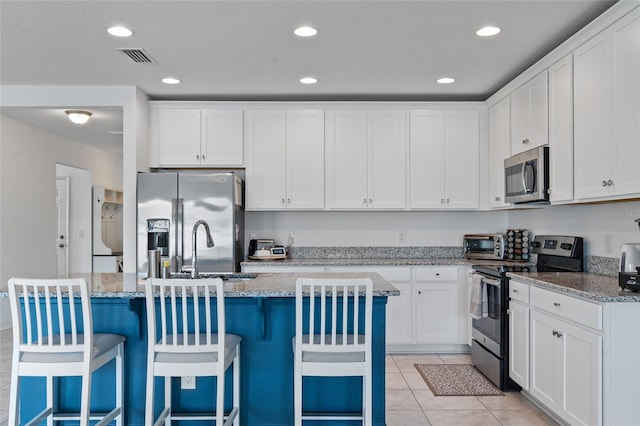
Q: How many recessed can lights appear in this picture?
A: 6